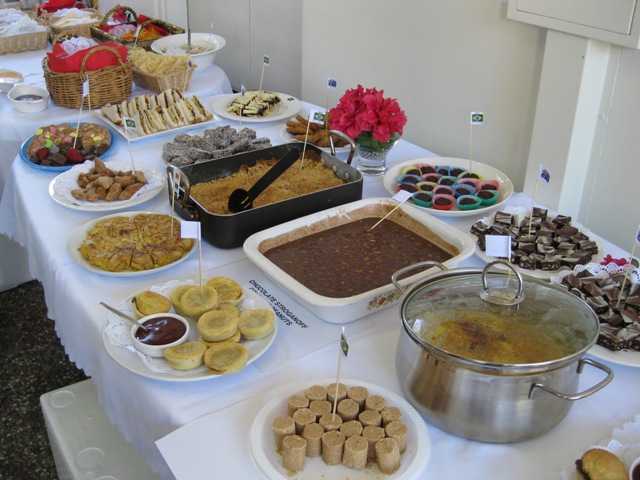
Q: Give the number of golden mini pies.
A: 10